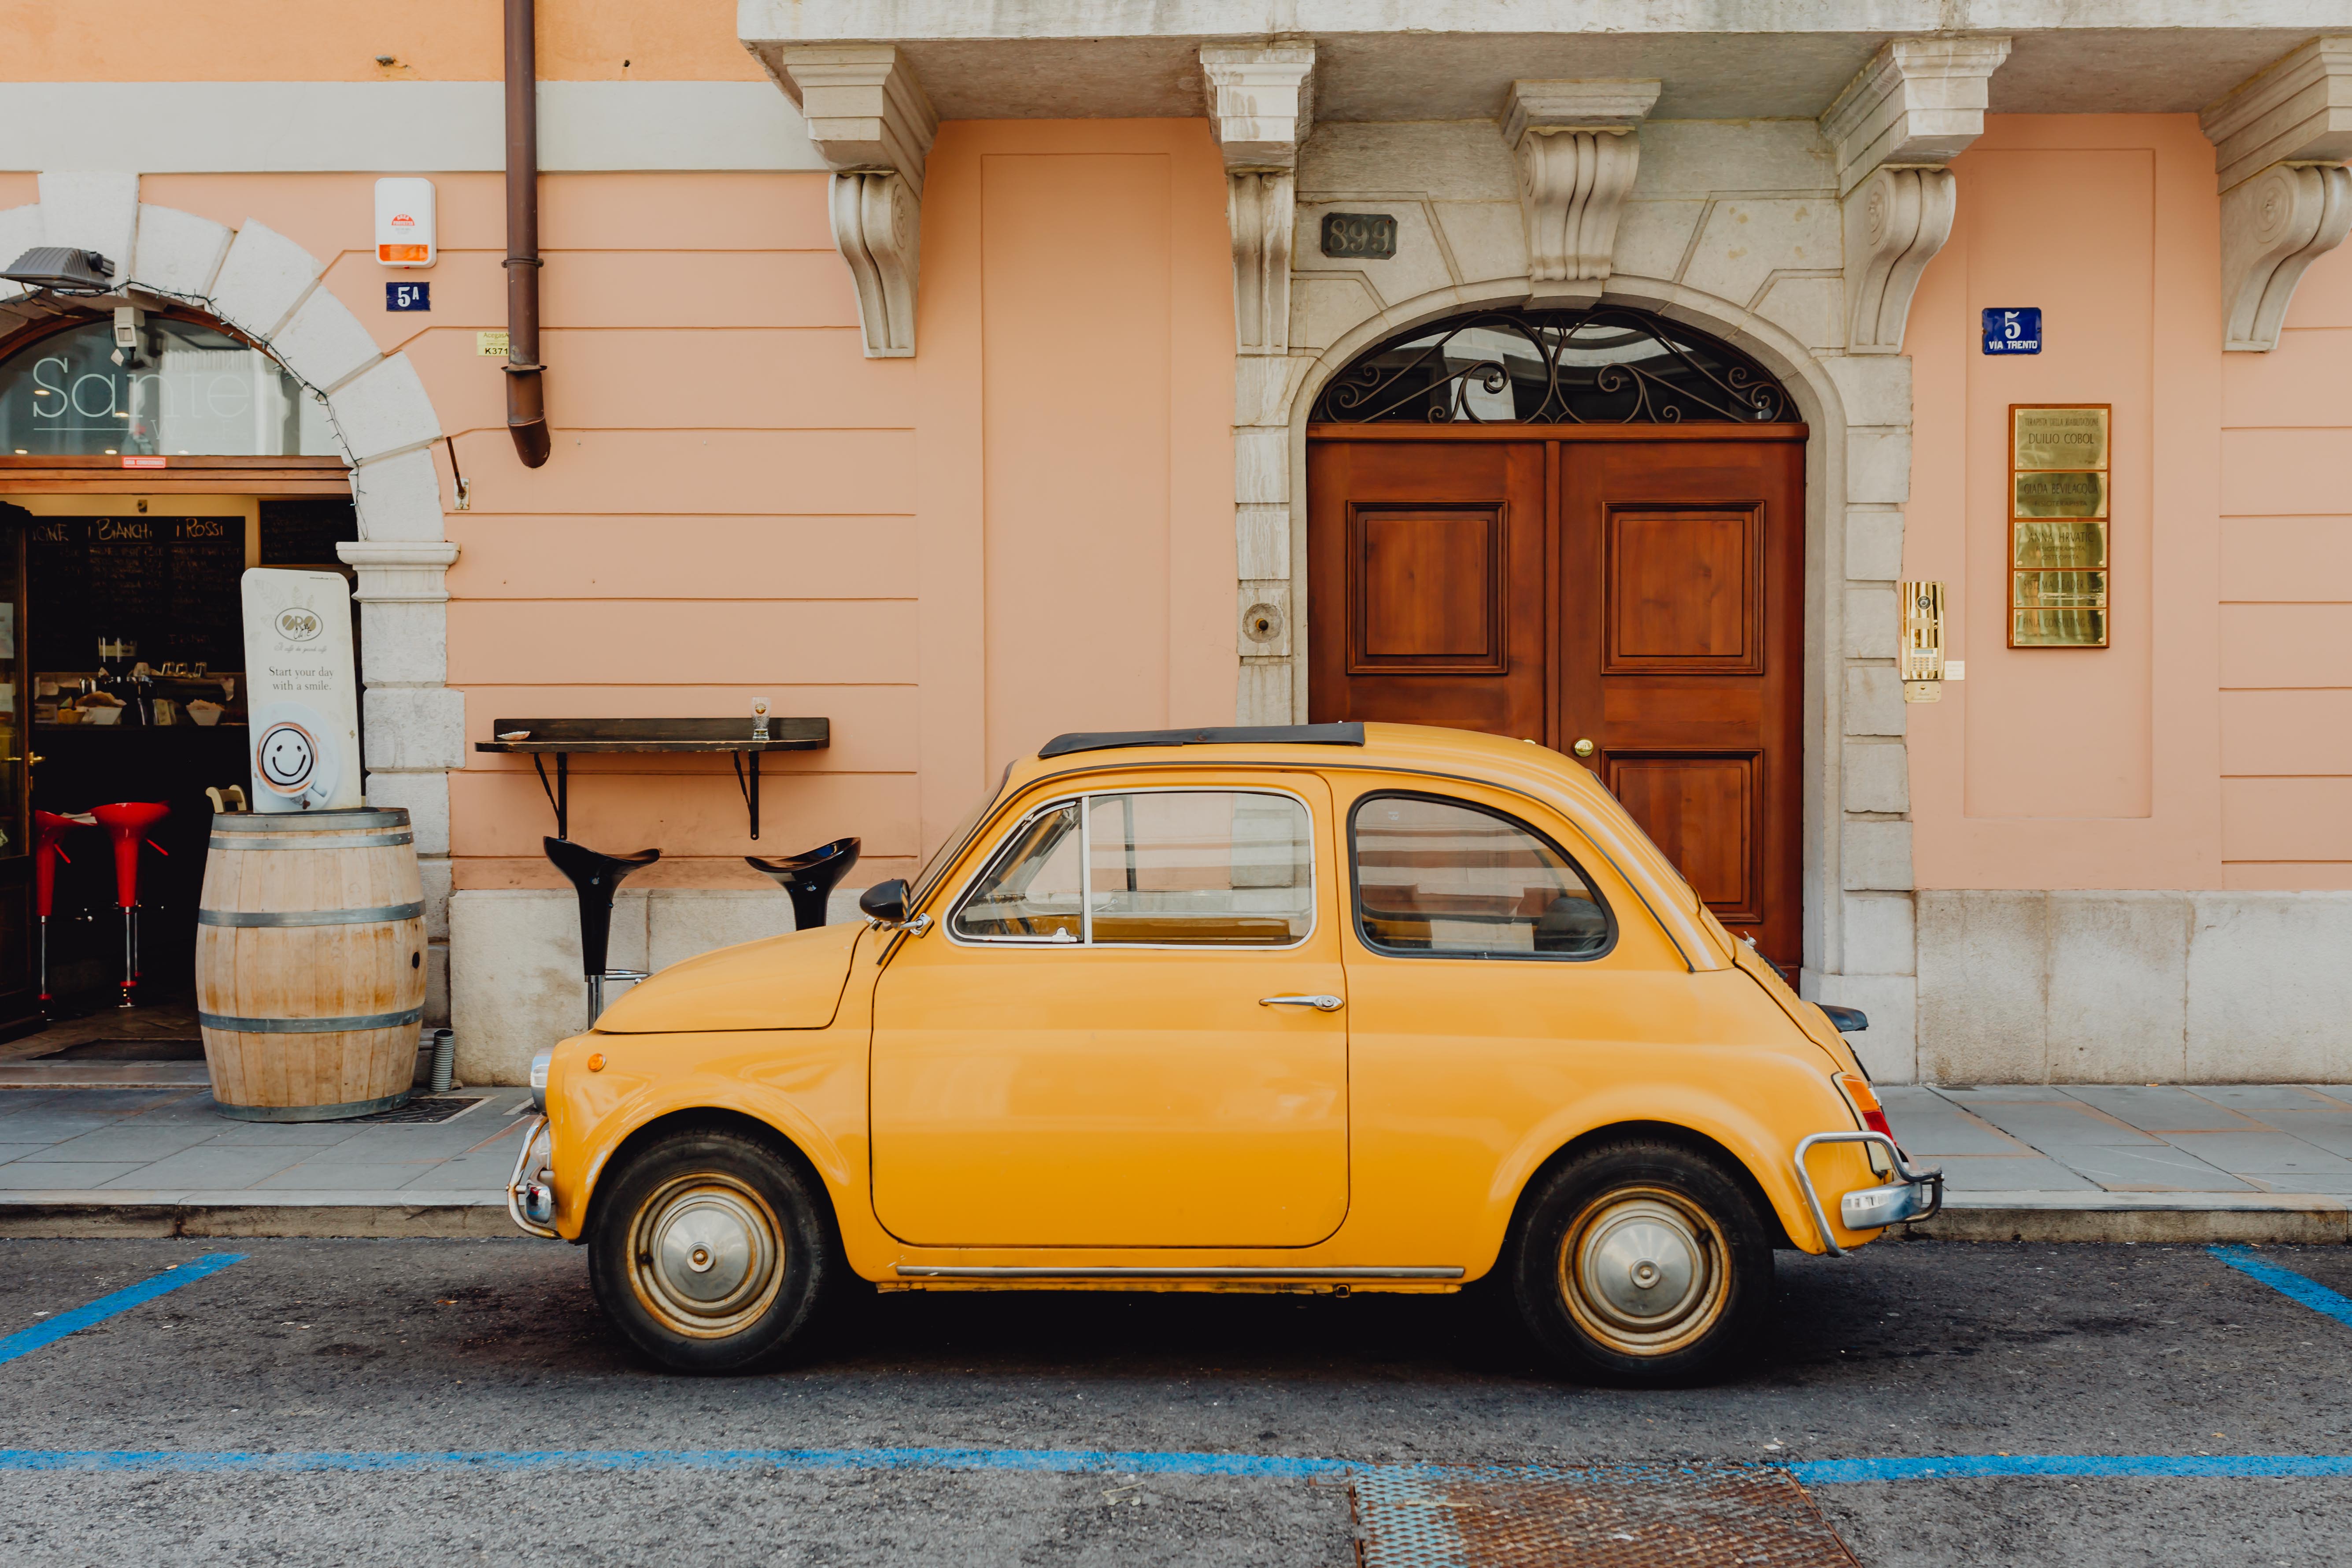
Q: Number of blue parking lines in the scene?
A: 3